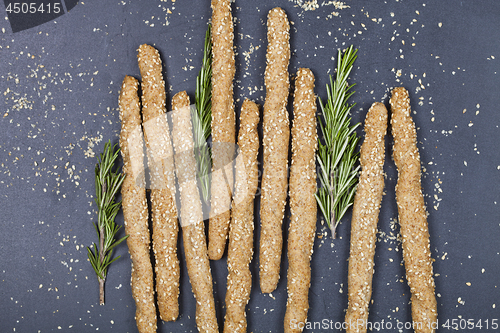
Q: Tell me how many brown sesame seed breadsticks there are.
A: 9